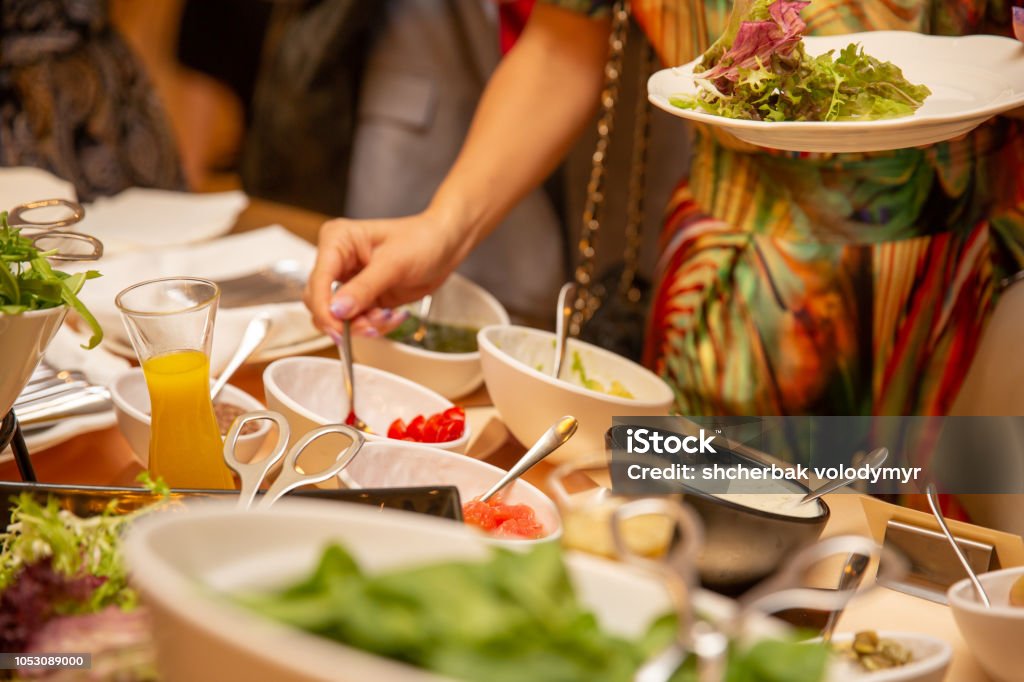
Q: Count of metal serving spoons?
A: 8